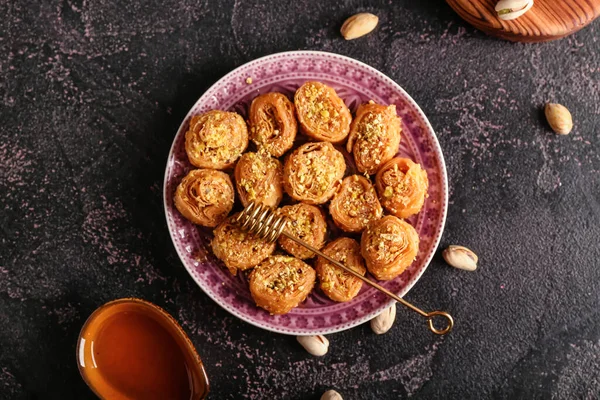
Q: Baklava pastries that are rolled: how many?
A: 14